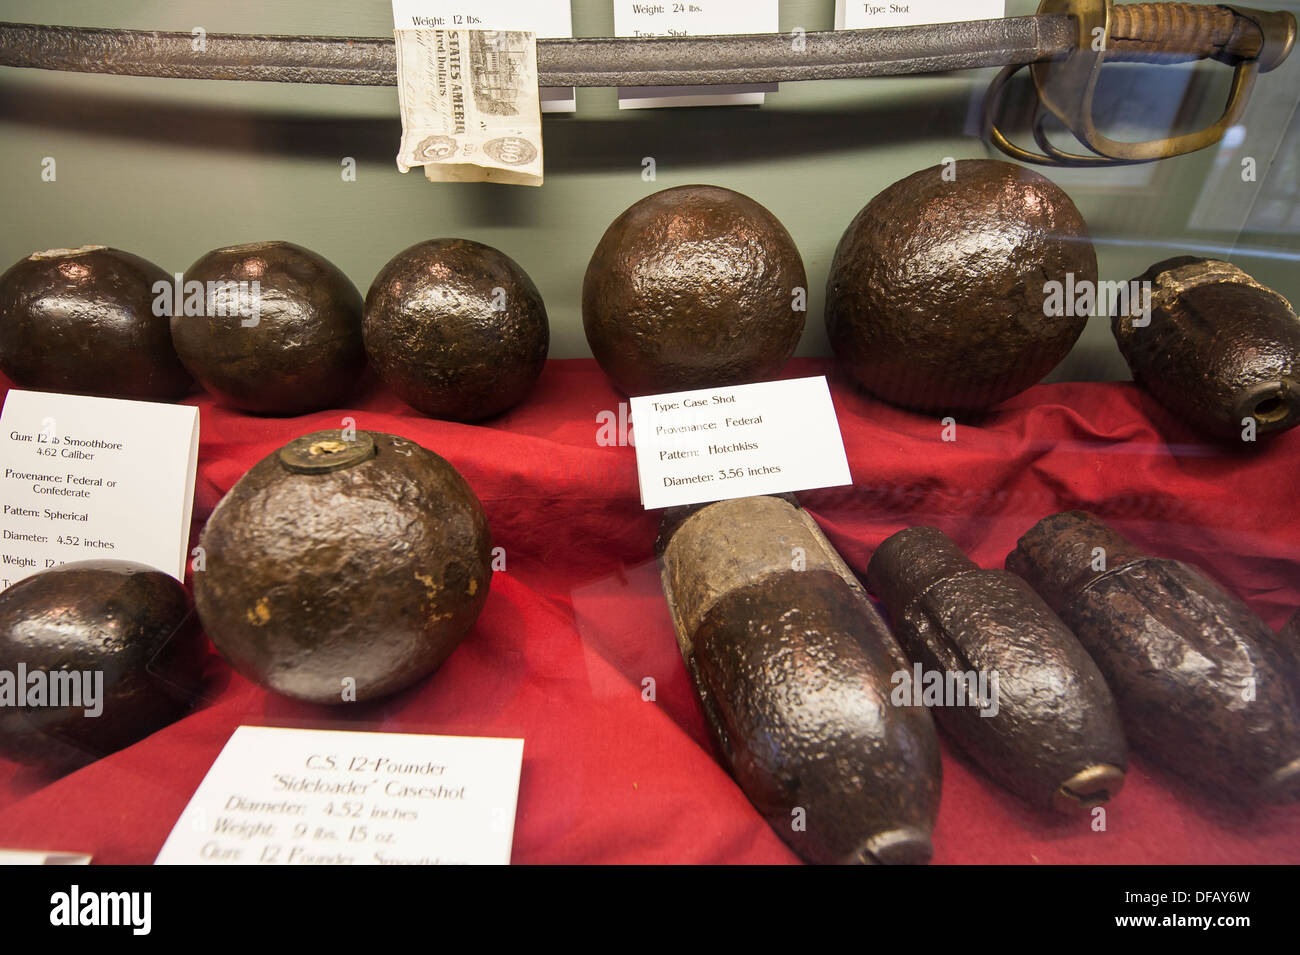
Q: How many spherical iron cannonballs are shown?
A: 7